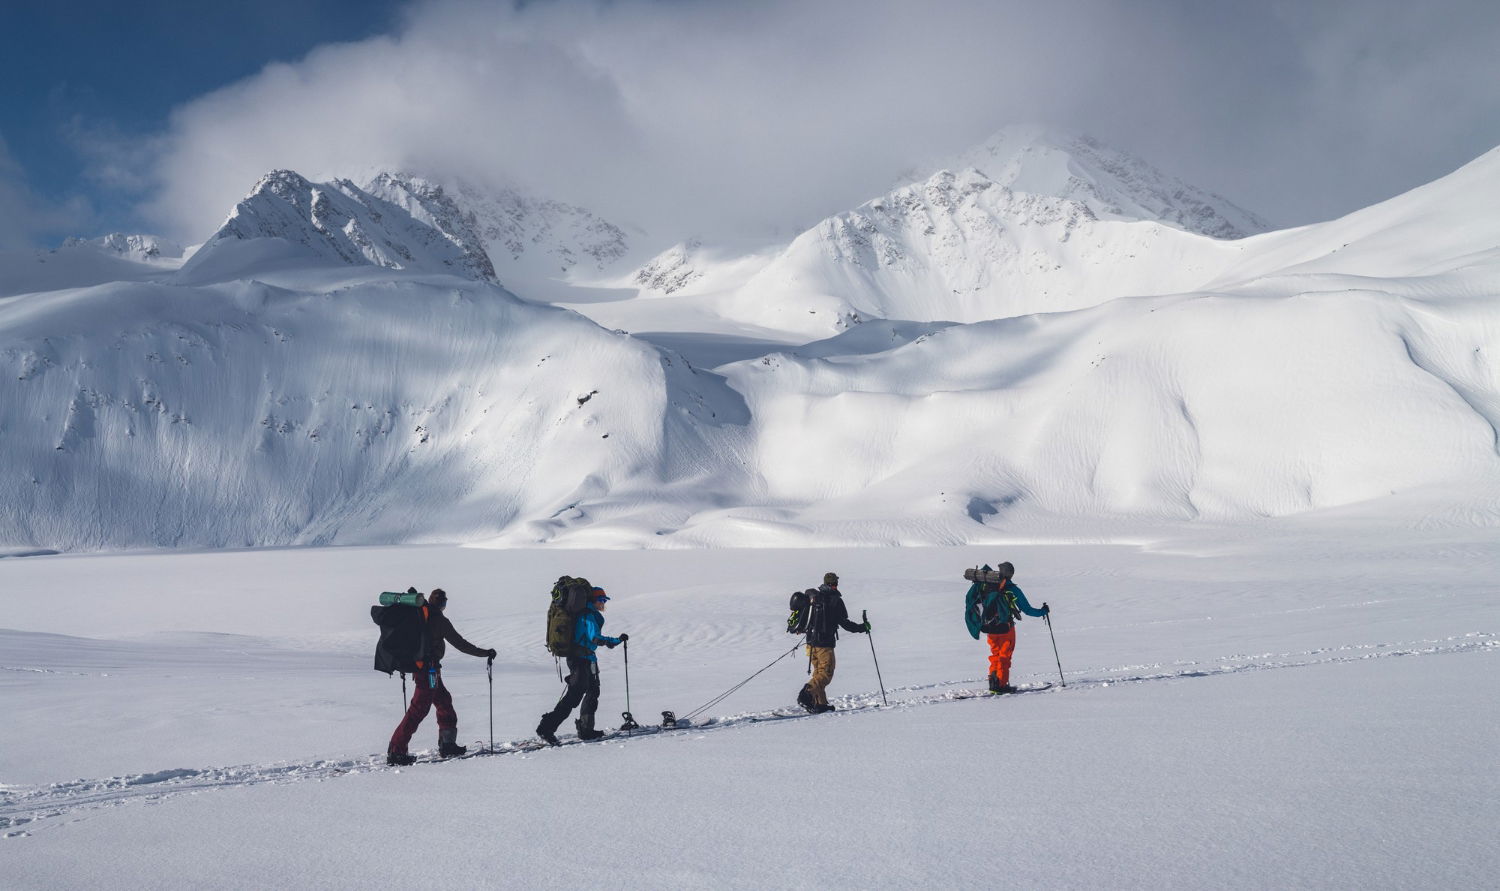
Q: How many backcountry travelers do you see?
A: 4